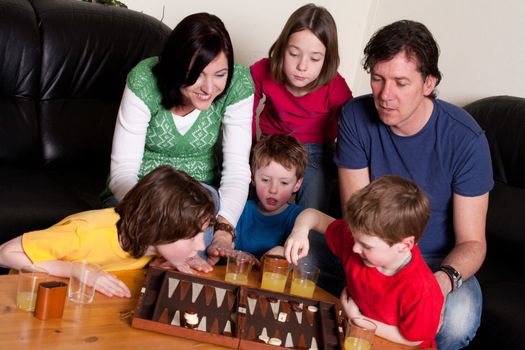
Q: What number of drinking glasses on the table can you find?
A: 6